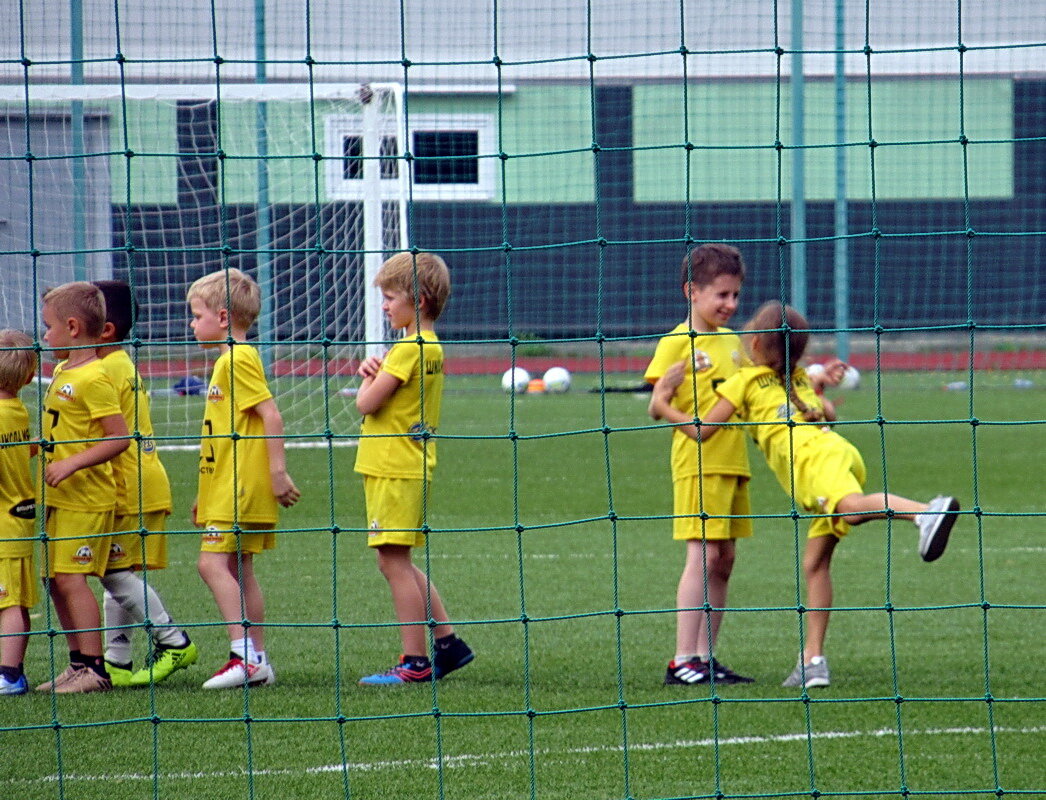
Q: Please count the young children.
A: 7